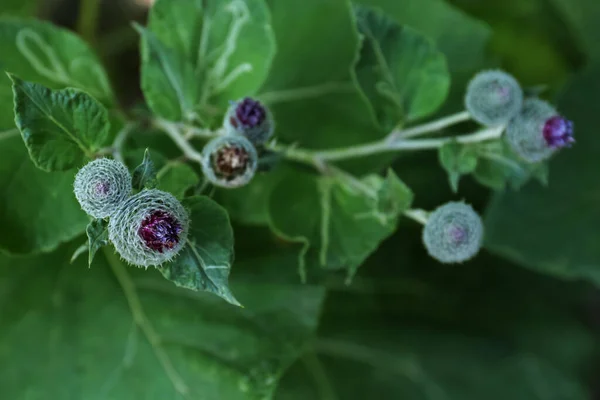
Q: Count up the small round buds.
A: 7